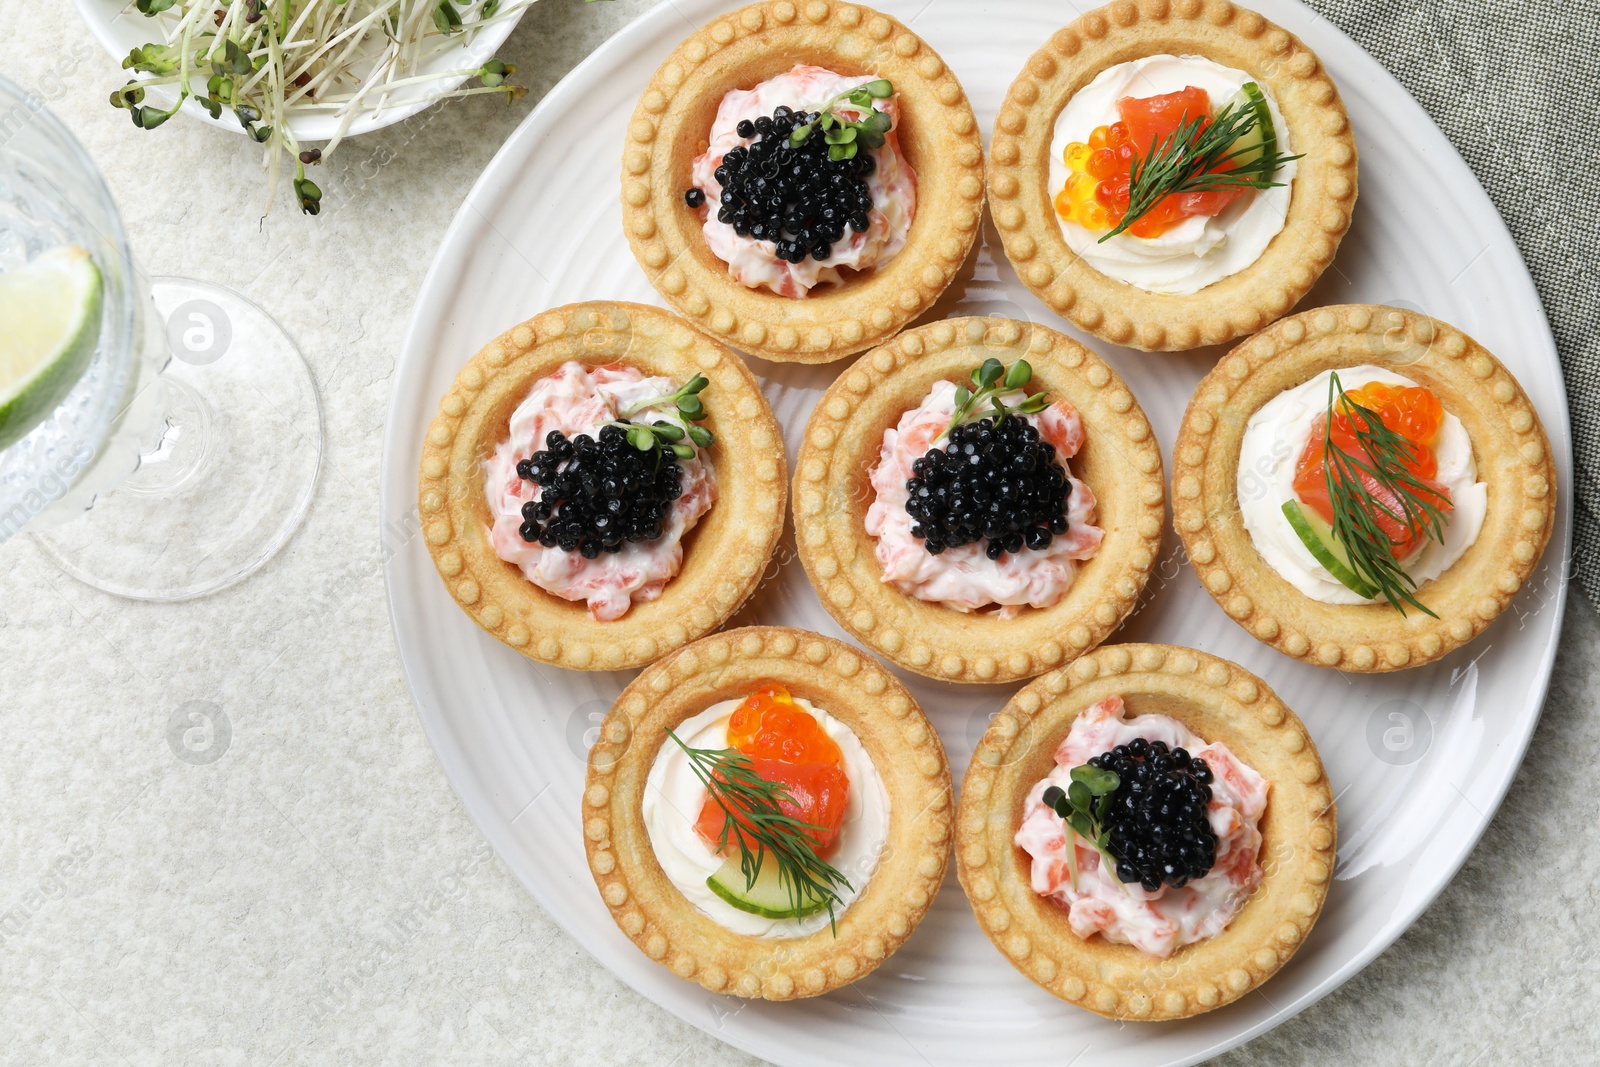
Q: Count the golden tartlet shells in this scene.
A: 7